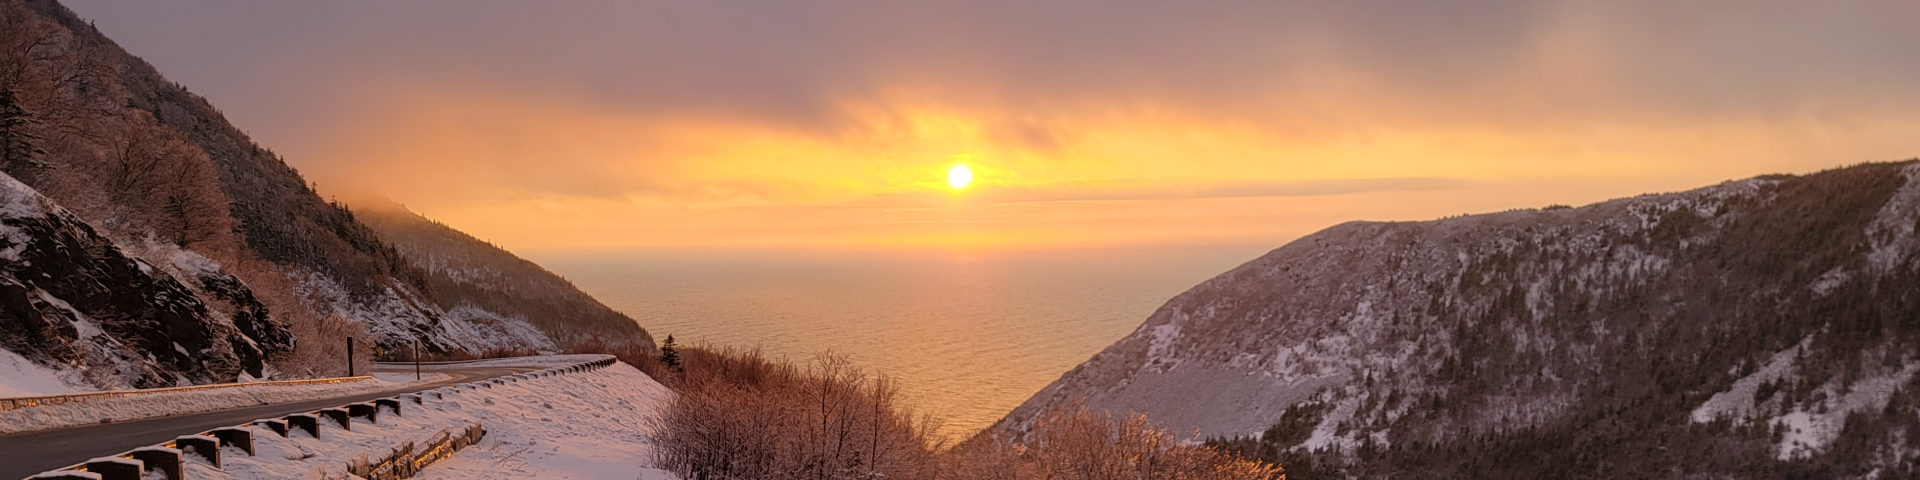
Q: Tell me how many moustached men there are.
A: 0